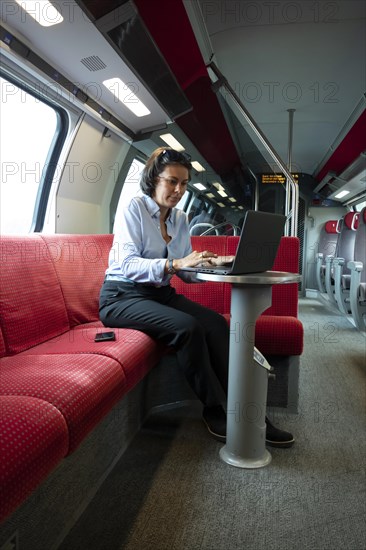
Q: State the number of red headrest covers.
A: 3